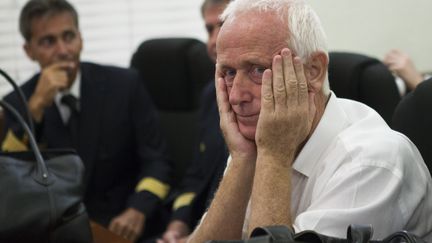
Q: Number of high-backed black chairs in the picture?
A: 3